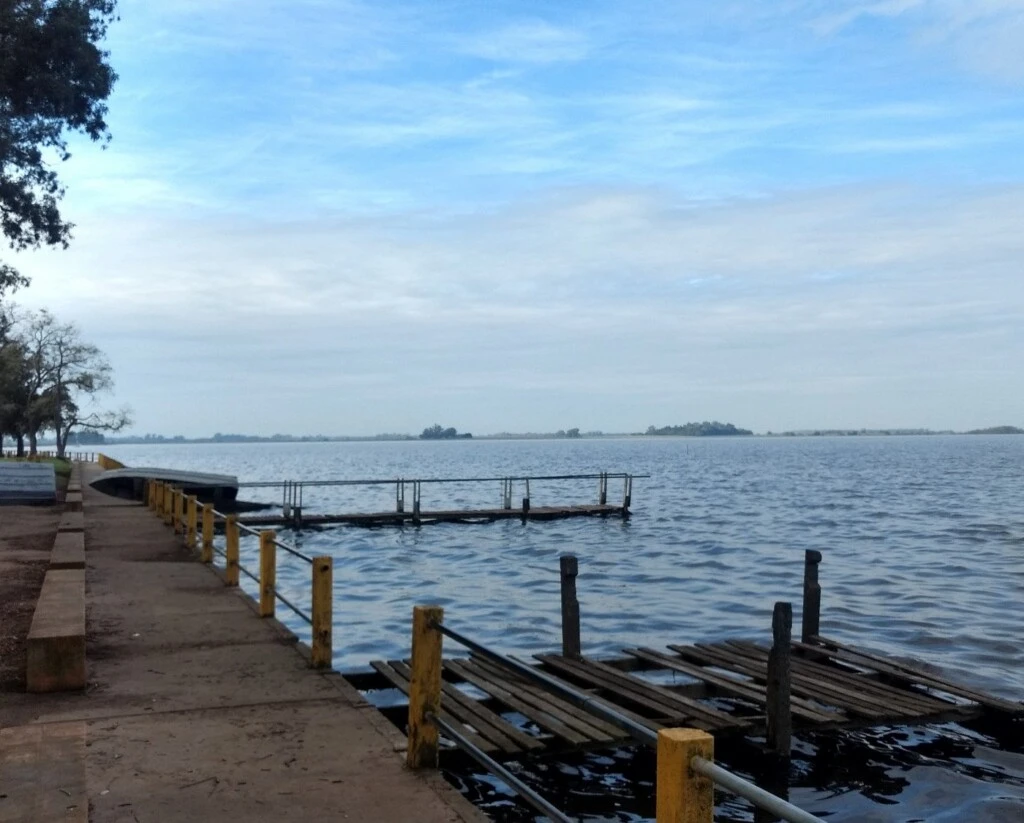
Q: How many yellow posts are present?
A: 11